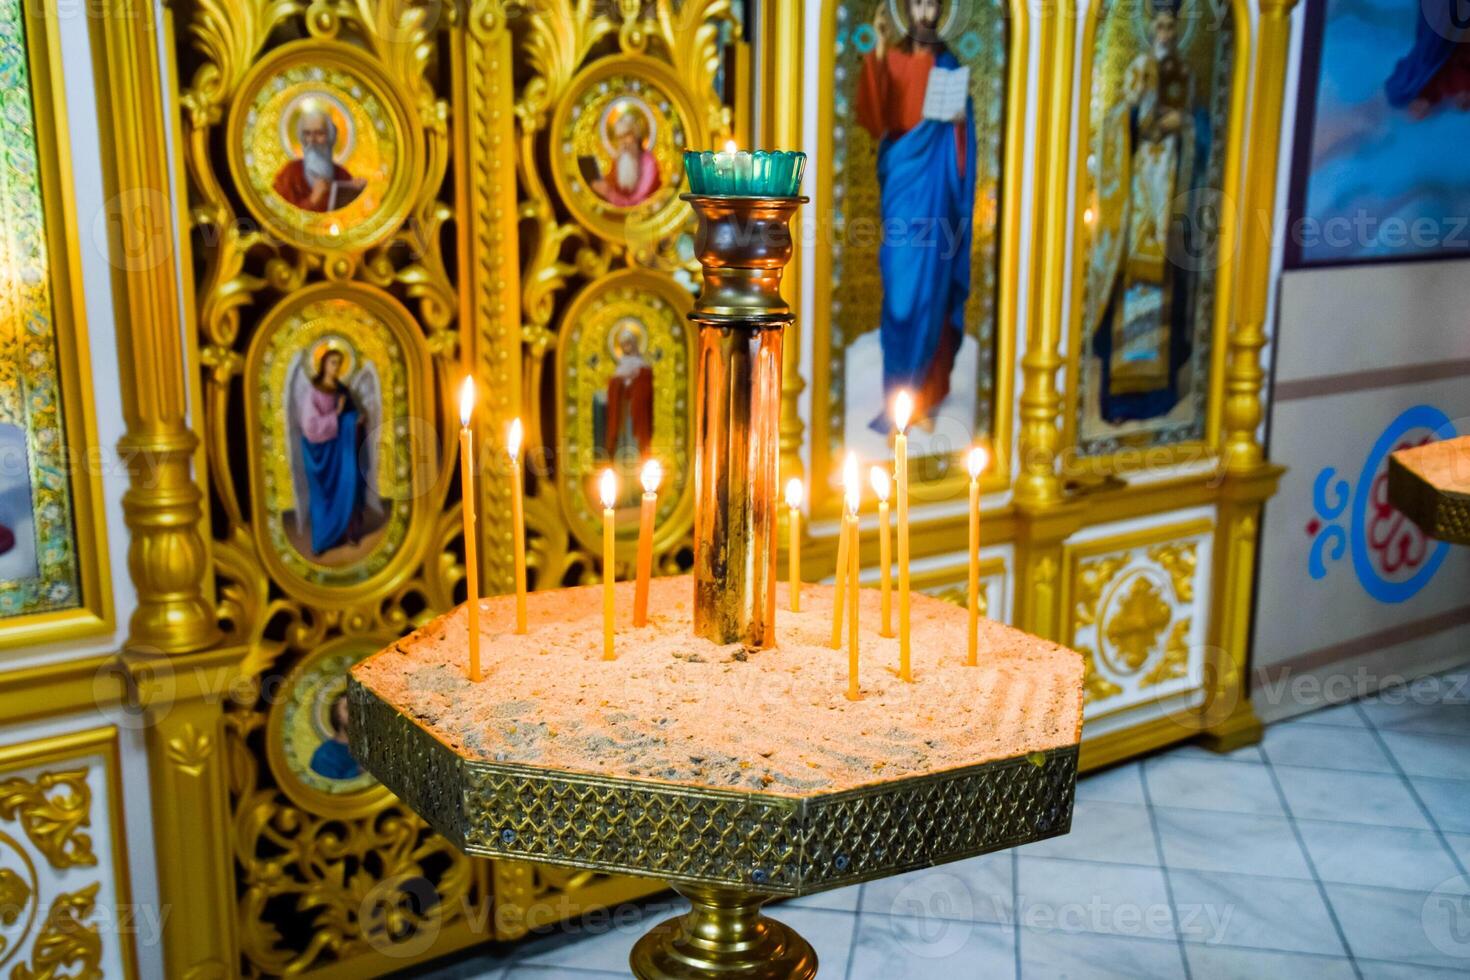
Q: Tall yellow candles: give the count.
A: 10